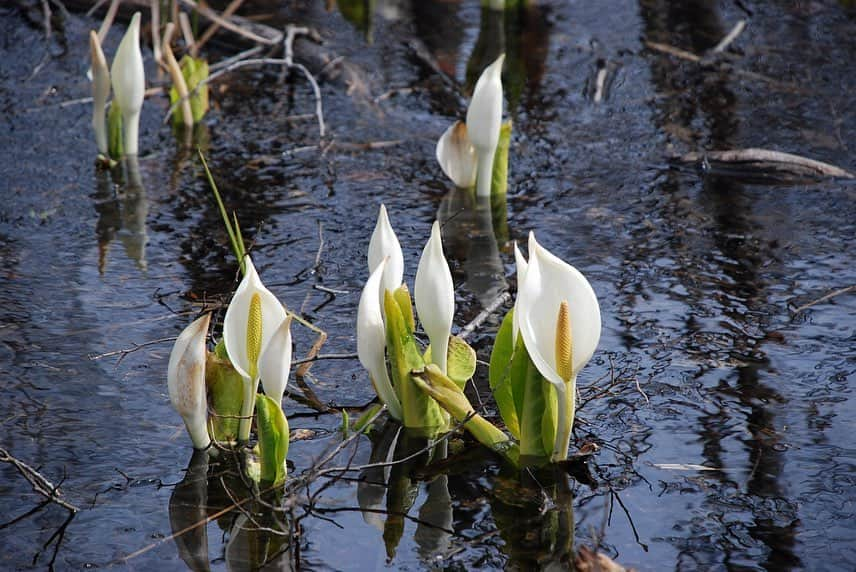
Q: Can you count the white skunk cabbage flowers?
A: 12